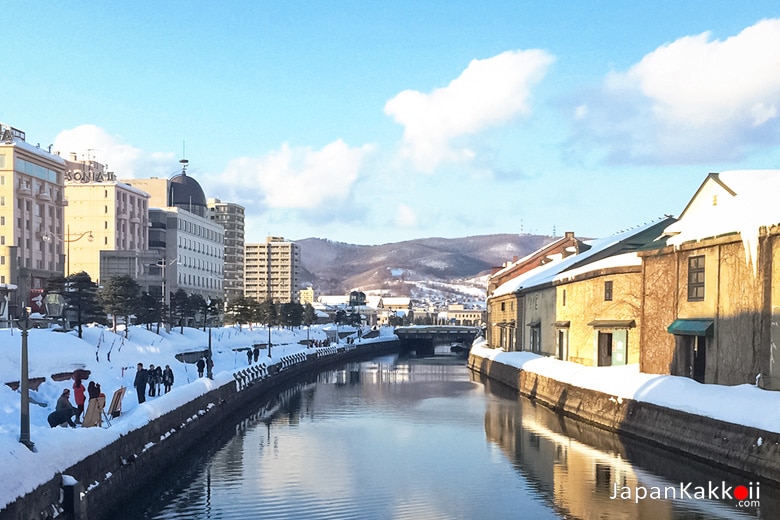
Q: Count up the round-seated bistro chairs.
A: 0